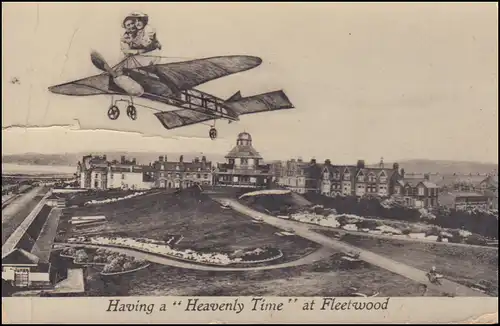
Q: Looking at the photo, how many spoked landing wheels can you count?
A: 3